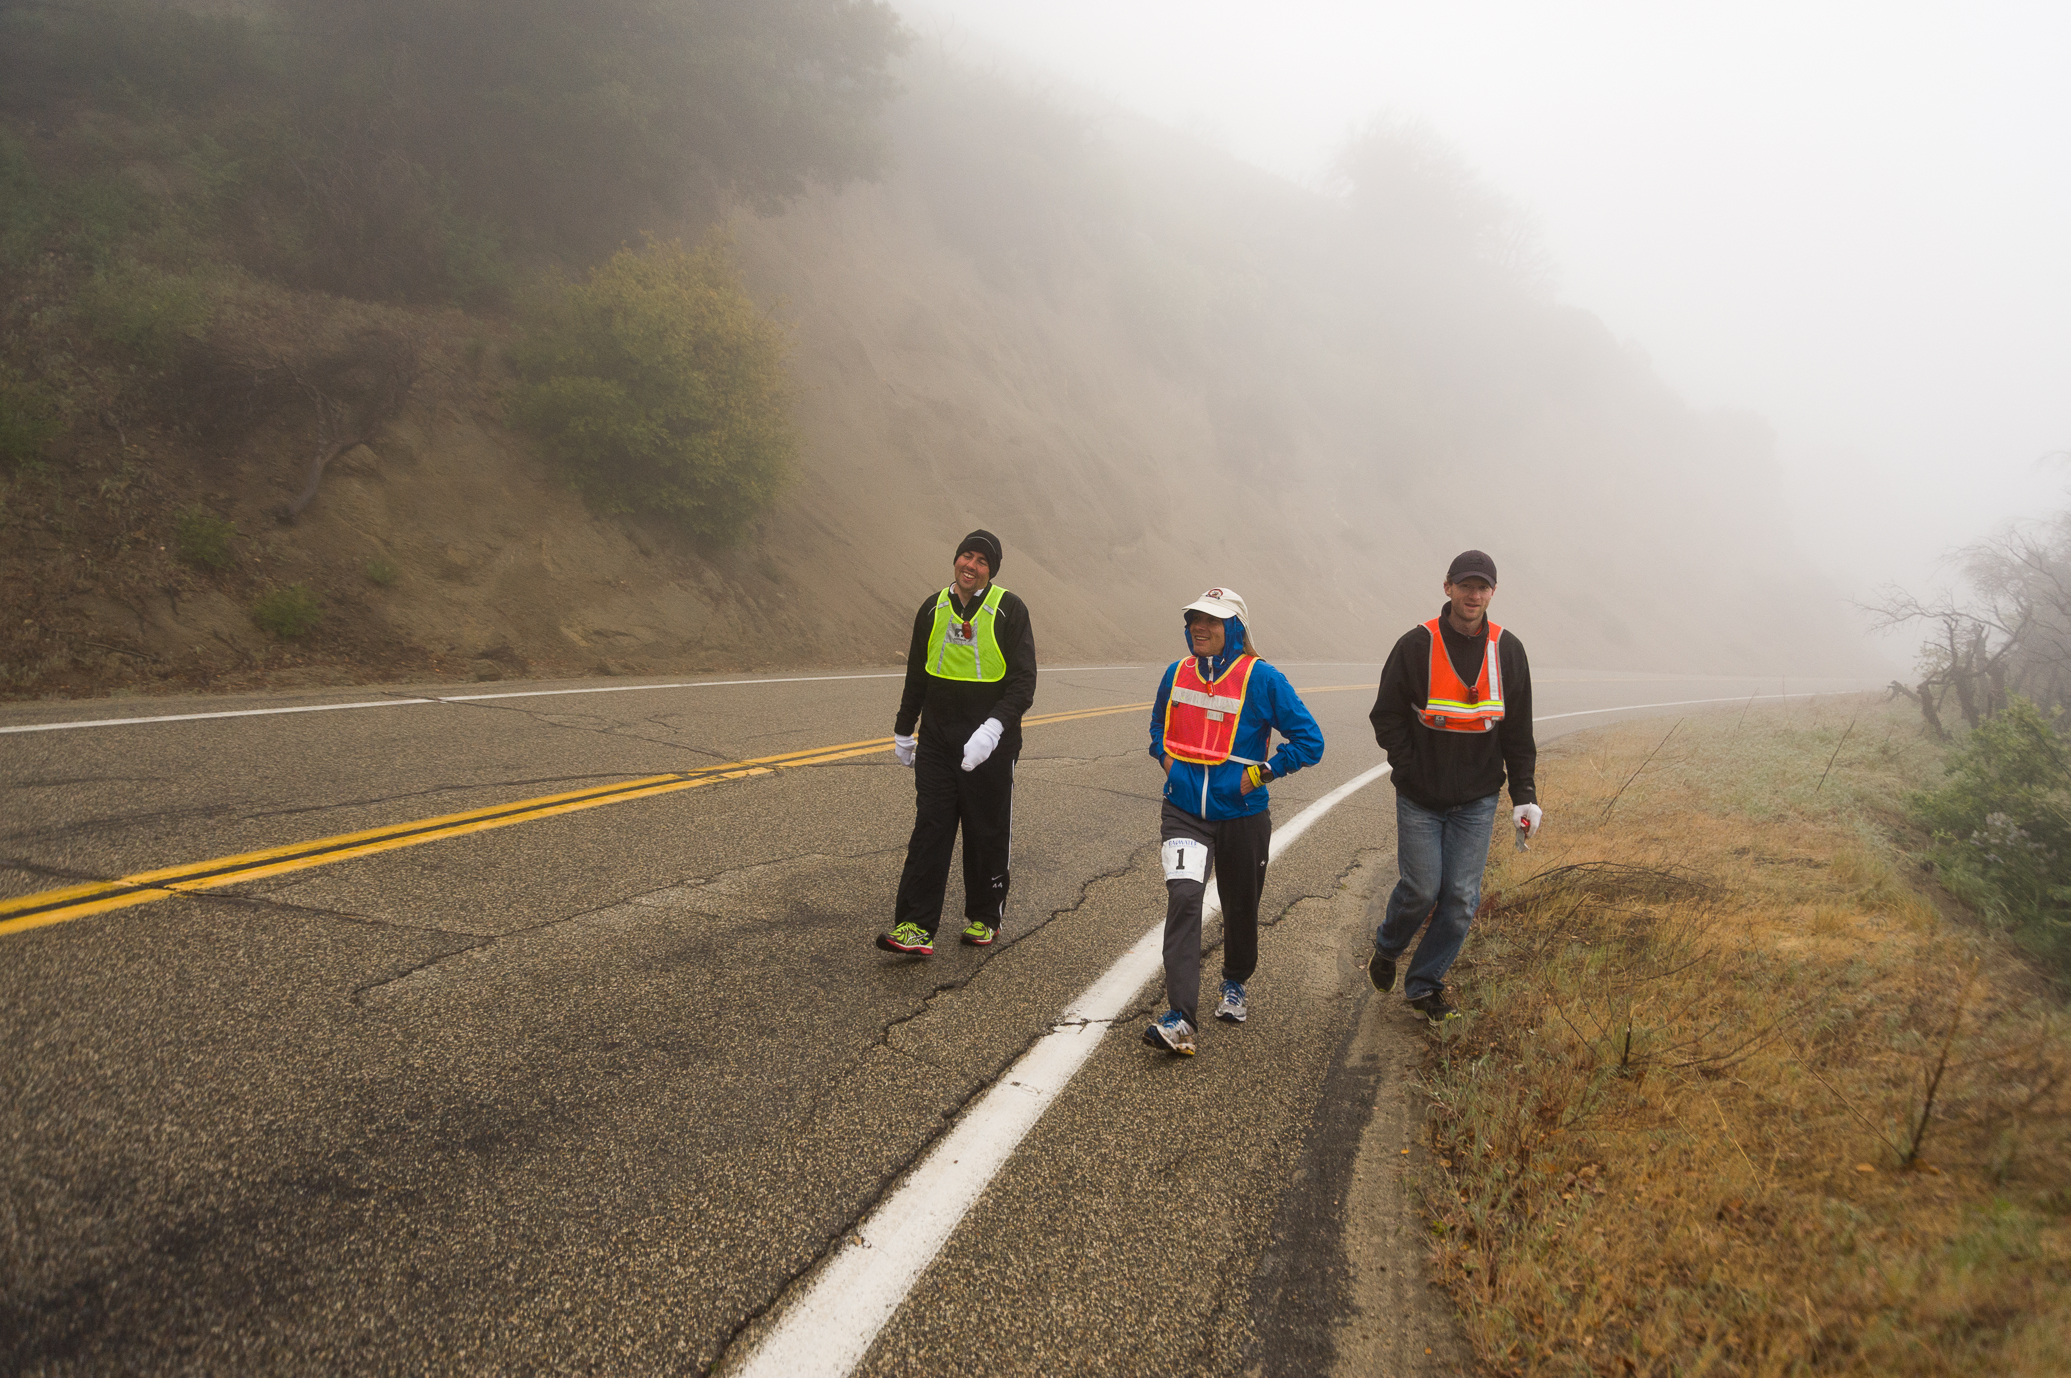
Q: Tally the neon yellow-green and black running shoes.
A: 2